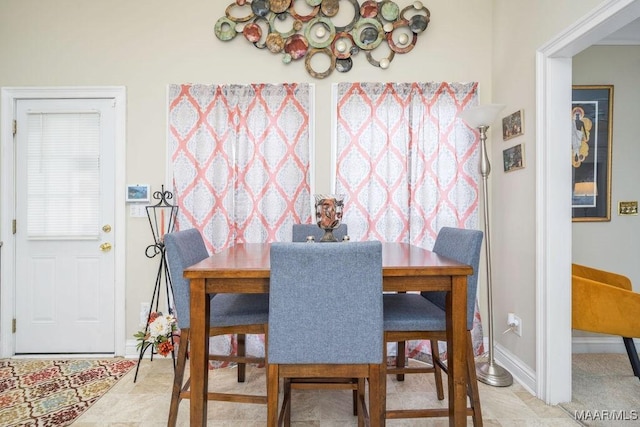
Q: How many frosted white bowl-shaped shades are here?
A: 1